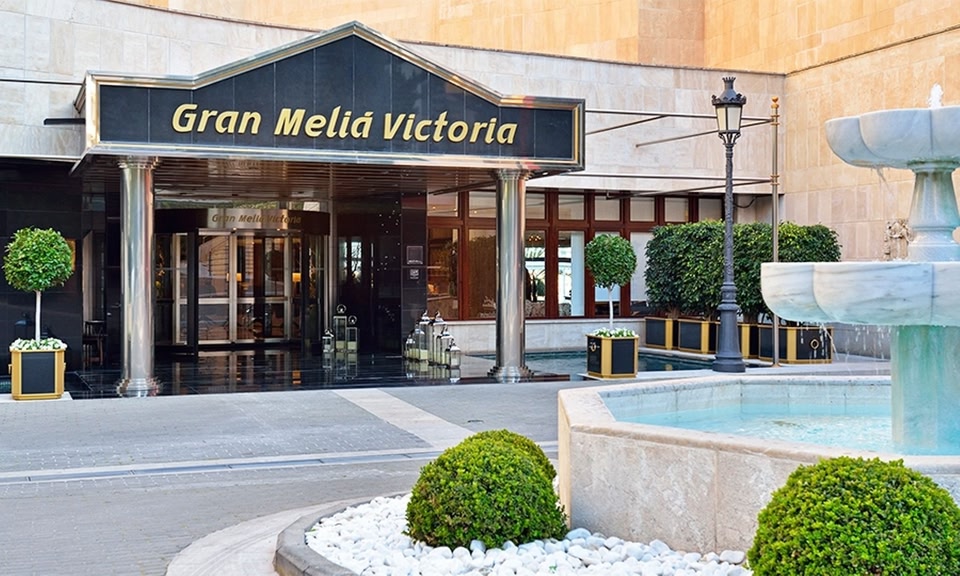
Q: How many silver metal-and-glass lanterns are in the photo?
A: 9